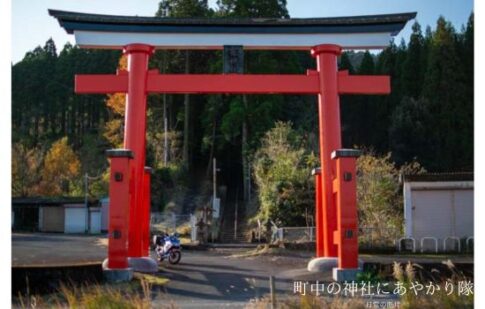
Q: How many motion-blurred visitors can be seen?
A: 0